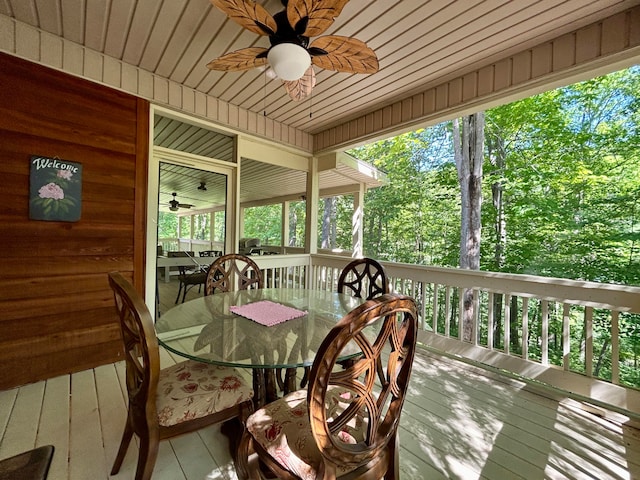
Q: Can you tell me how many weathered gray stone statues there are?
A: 0